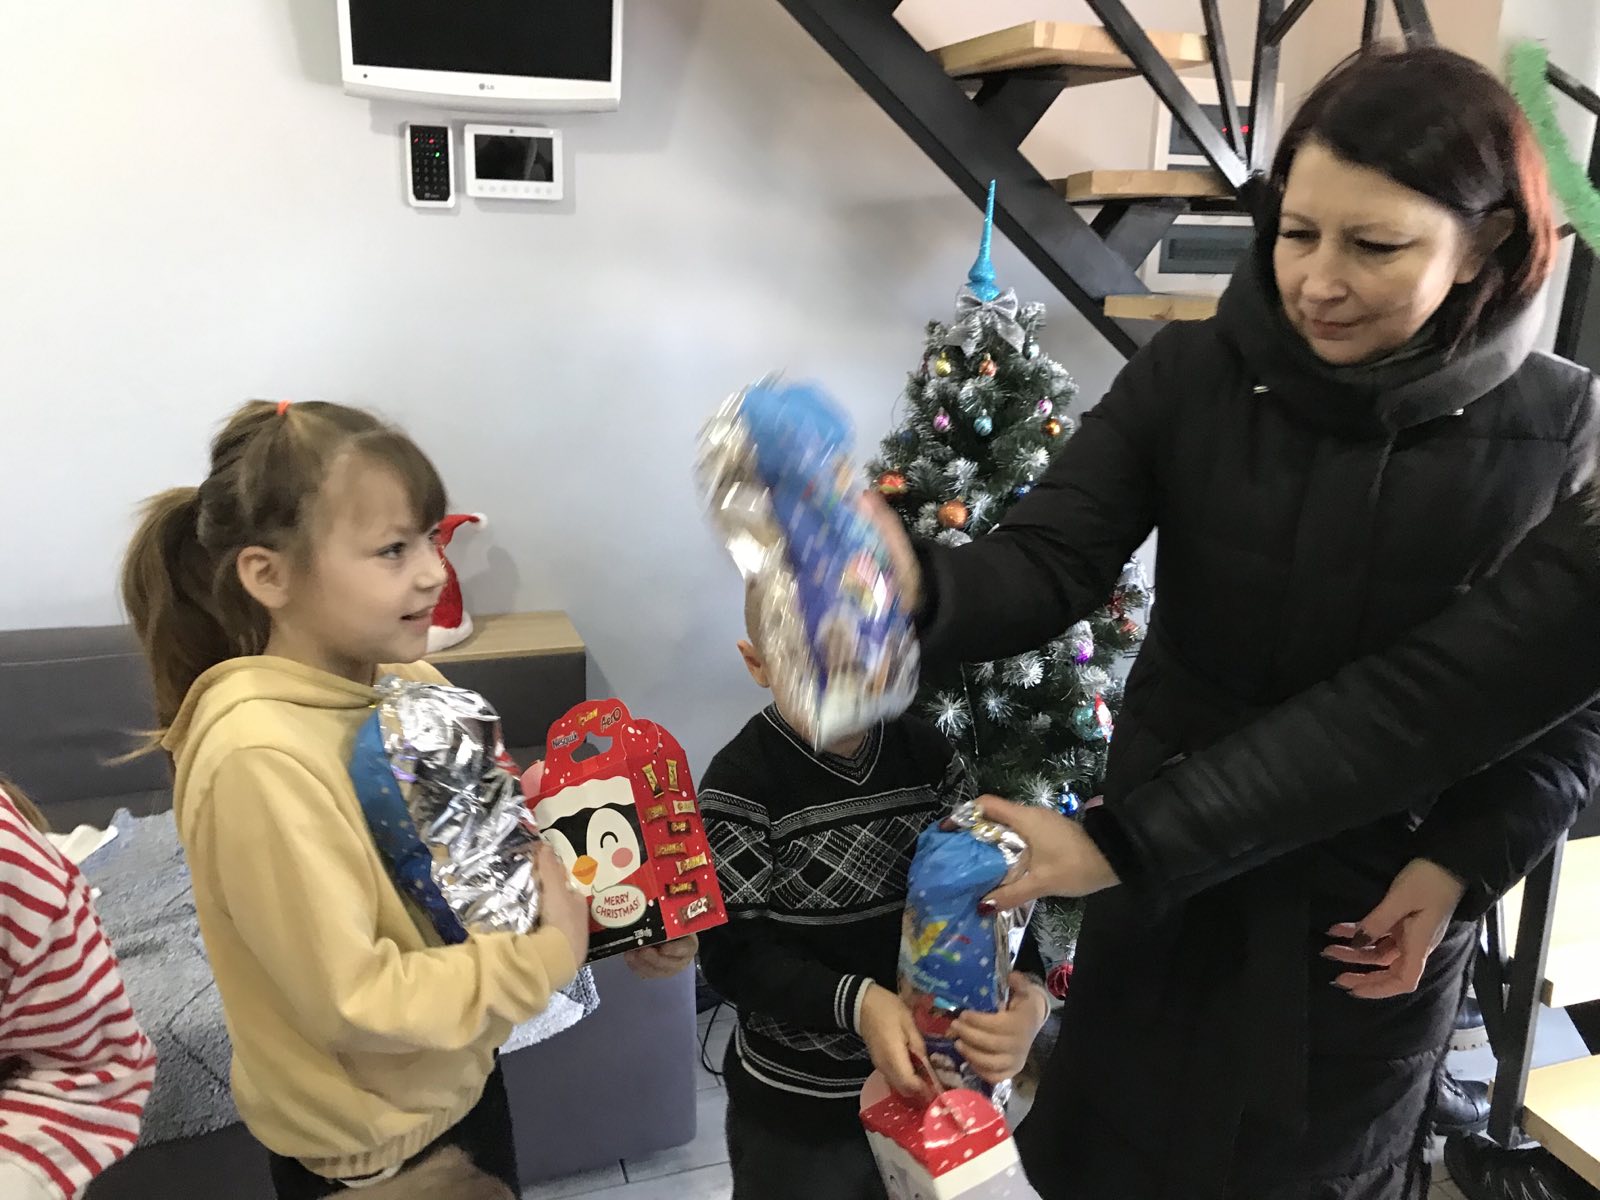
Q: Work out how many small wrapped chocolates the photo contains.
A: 9